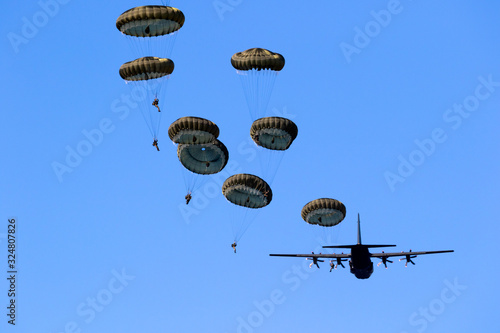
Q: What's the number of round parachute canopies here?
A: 8